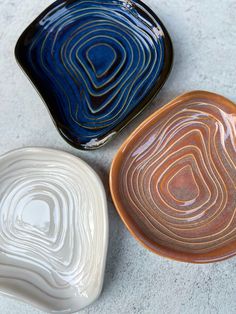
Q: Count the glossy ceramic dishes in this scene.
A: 3